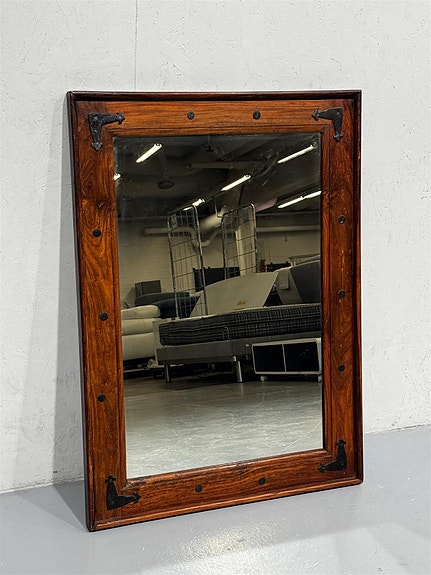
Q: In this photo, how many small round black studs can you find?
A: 10